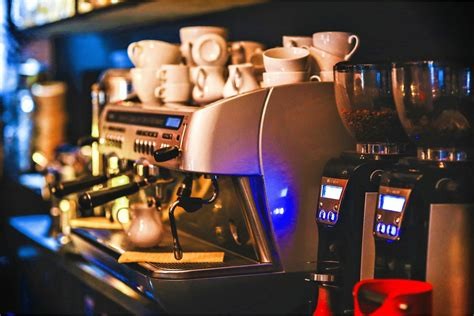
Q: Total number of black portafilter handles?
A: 2